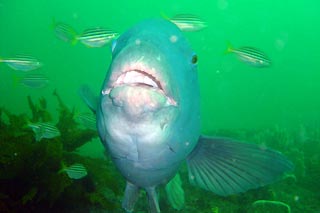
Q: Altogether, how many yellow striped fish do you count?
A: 9